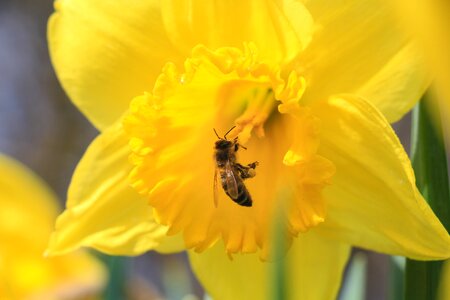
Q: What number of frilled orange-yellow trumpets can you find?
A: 1